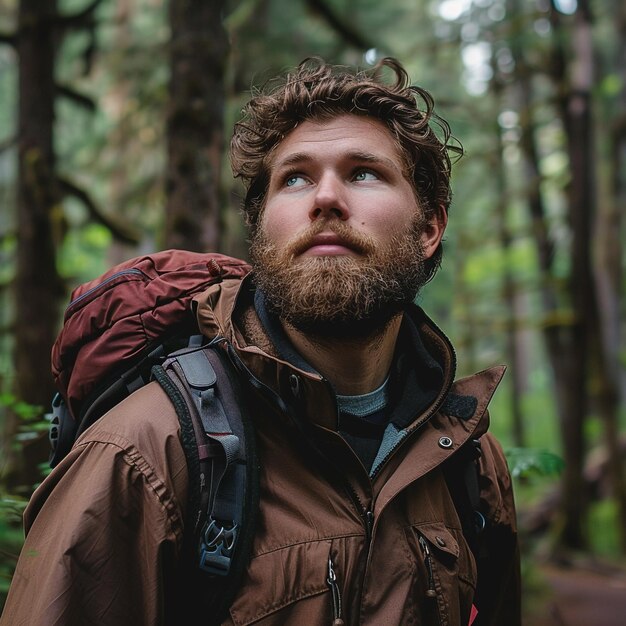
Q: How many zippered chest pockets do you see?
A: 2